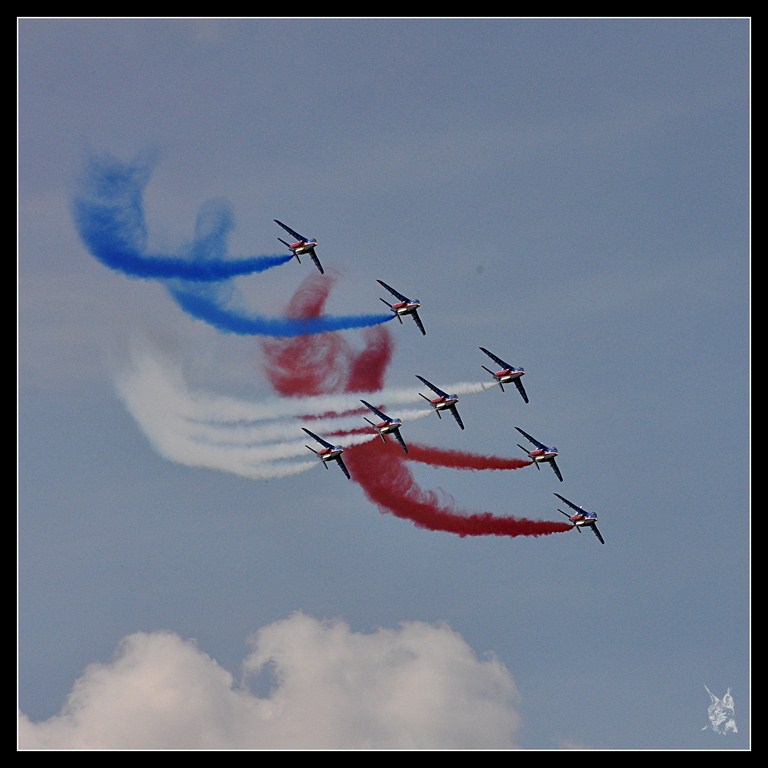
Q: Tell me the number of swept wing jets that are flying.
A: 8